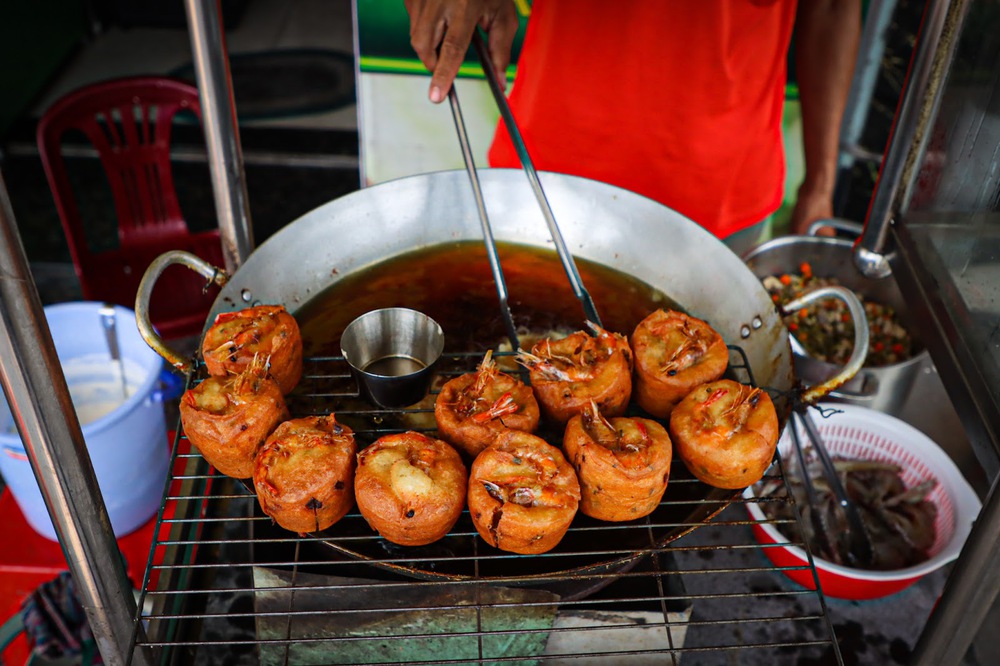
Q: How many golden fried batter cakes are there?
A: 10